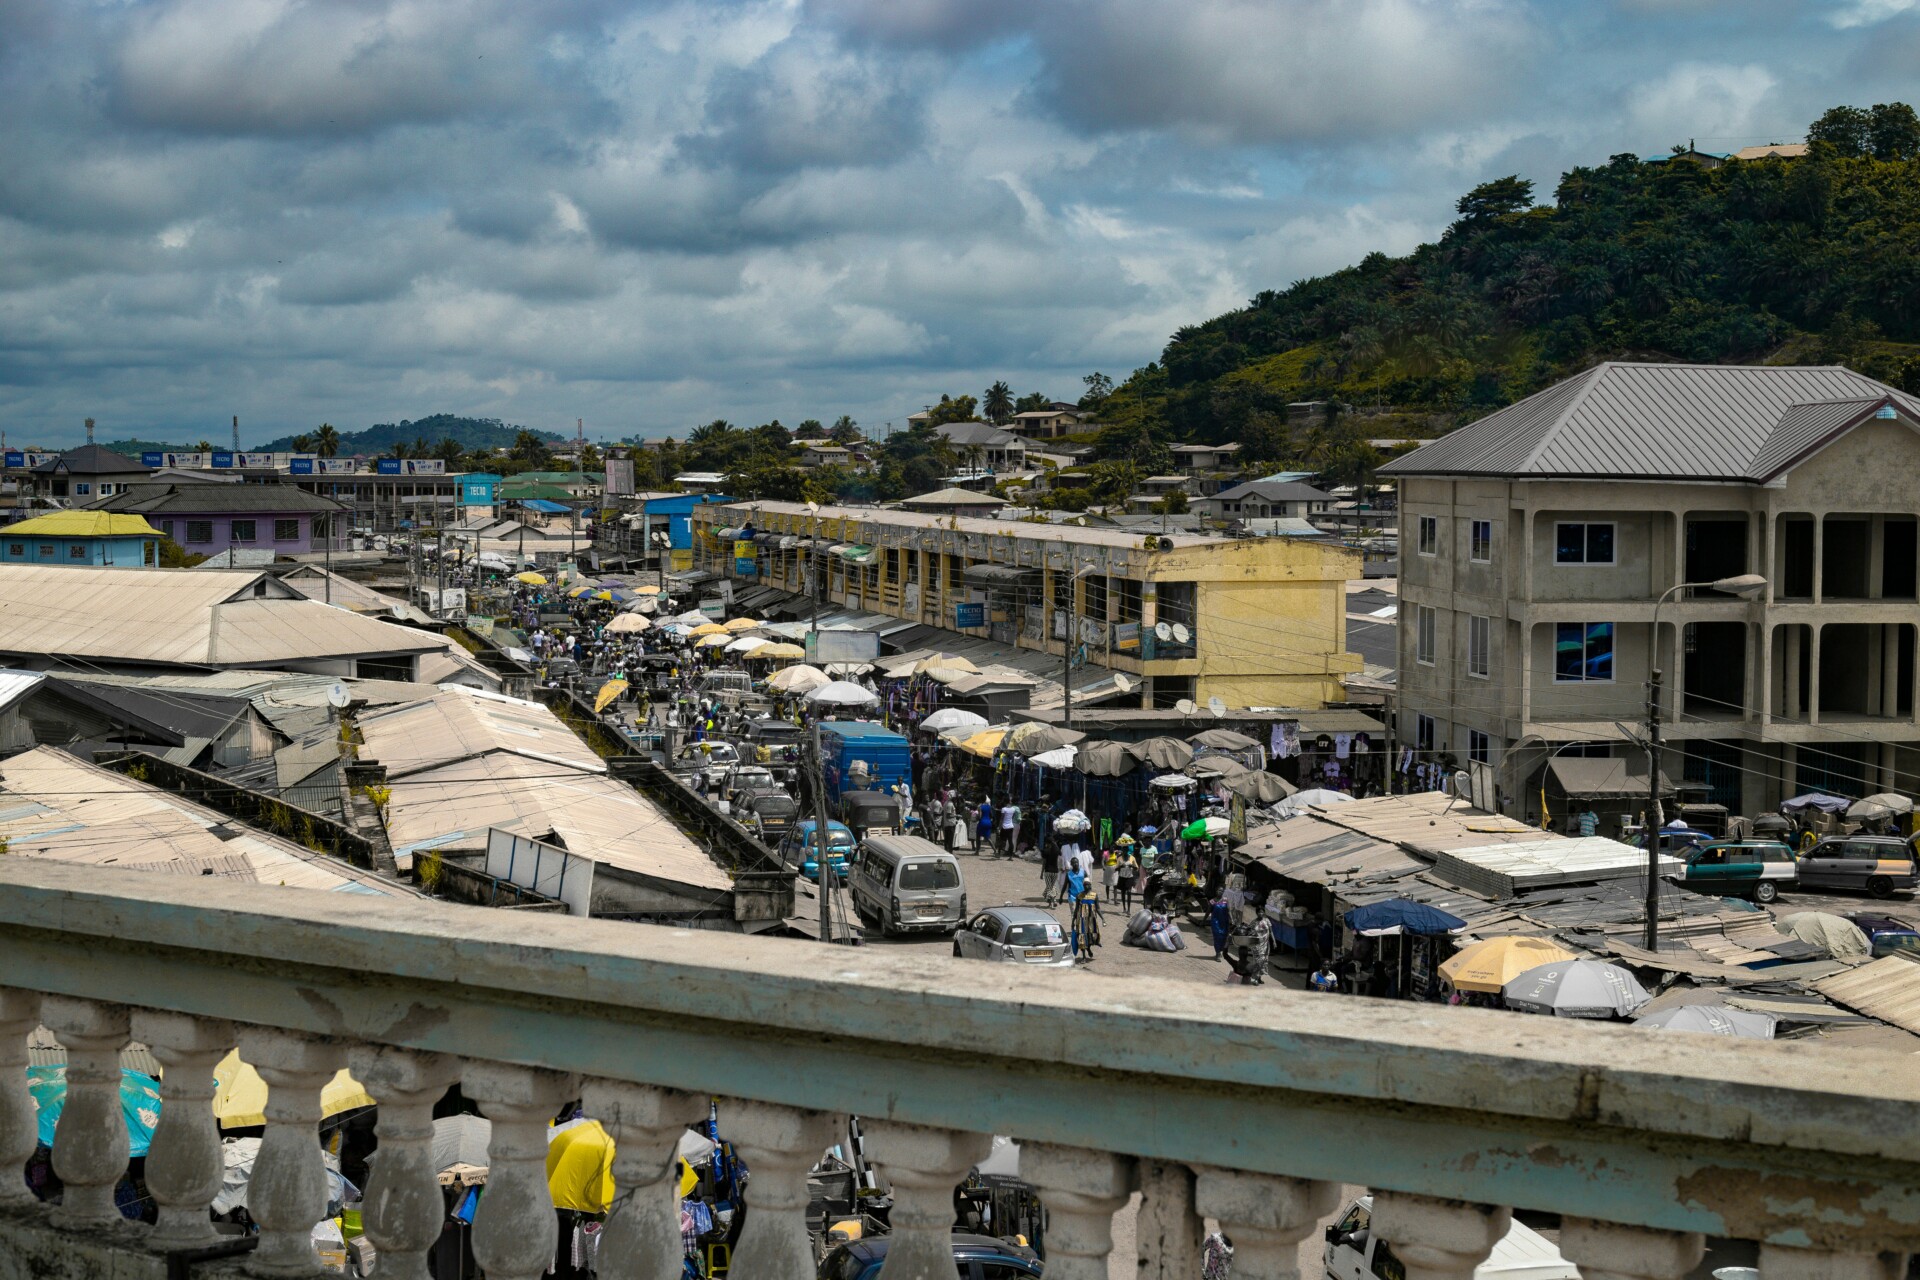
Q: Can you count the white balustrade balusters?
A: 14